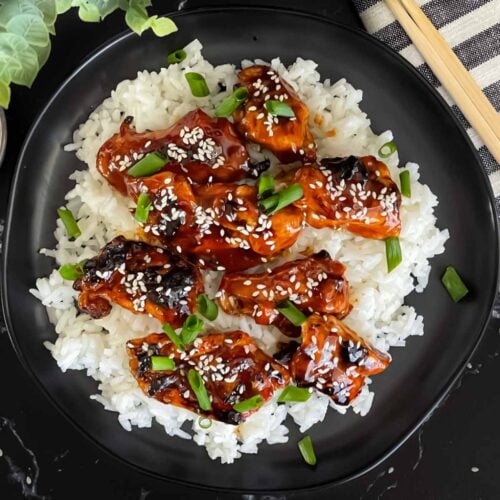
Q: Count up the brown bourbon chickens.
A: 8